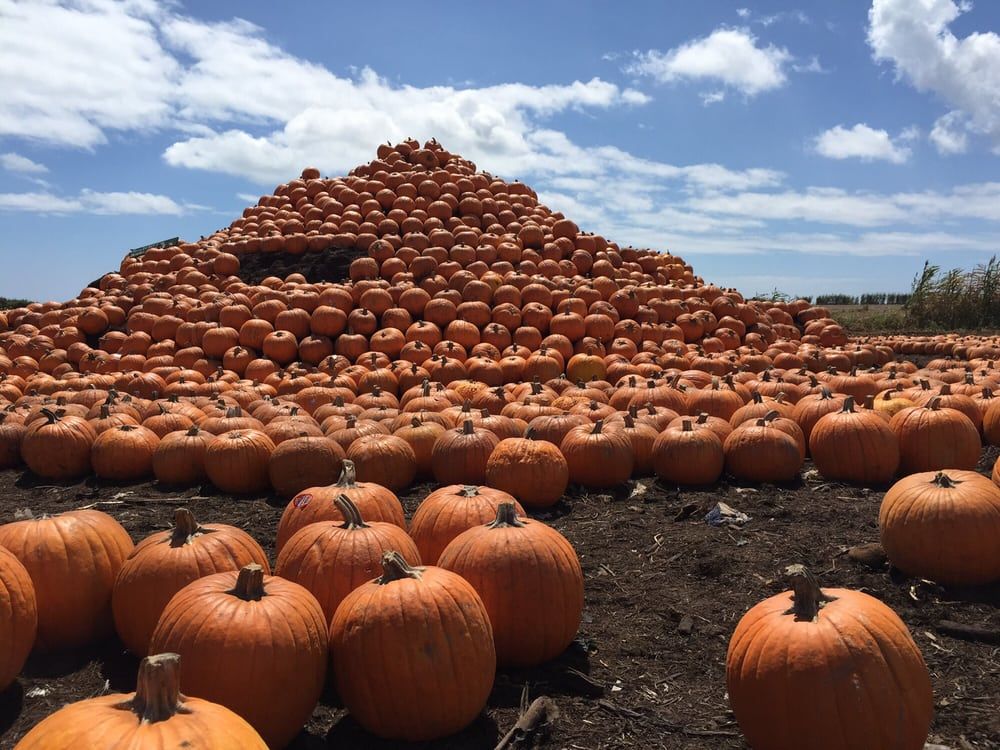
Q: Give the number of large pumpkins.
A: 12